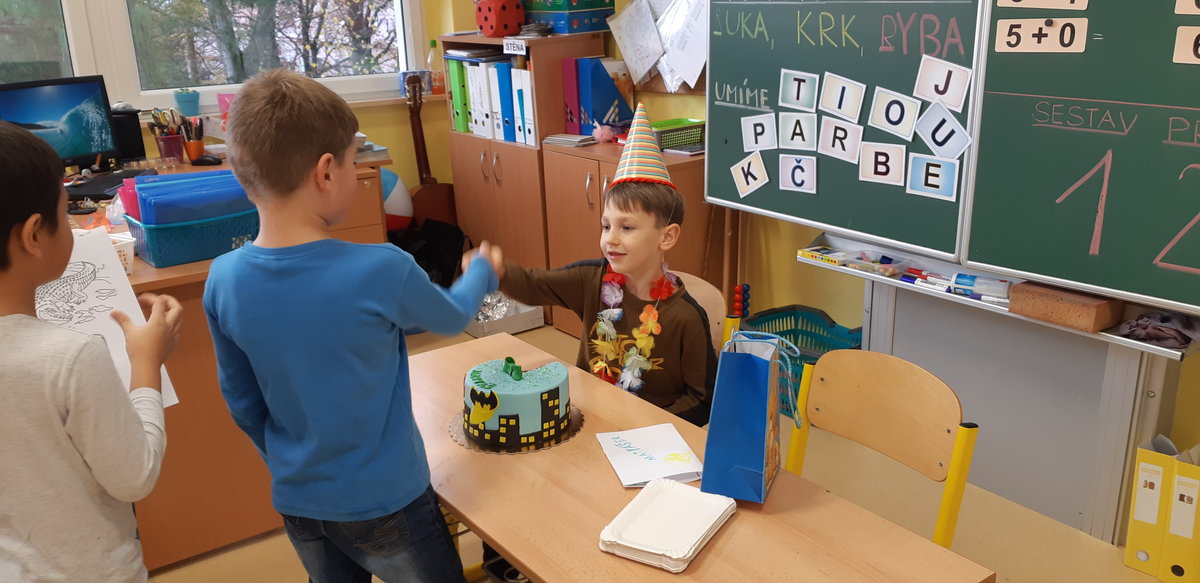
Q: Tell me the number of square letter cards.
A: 12